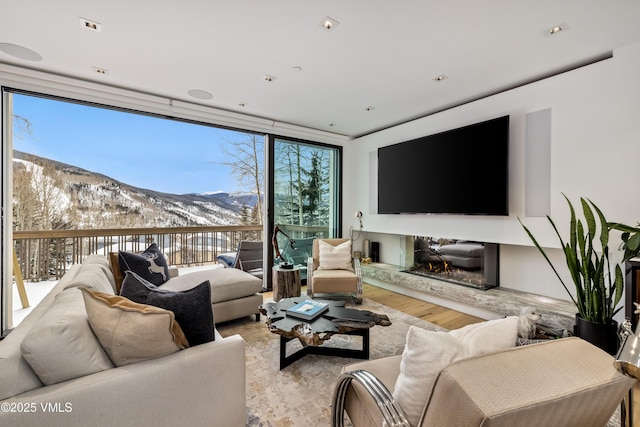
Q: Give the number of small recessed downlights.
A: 9